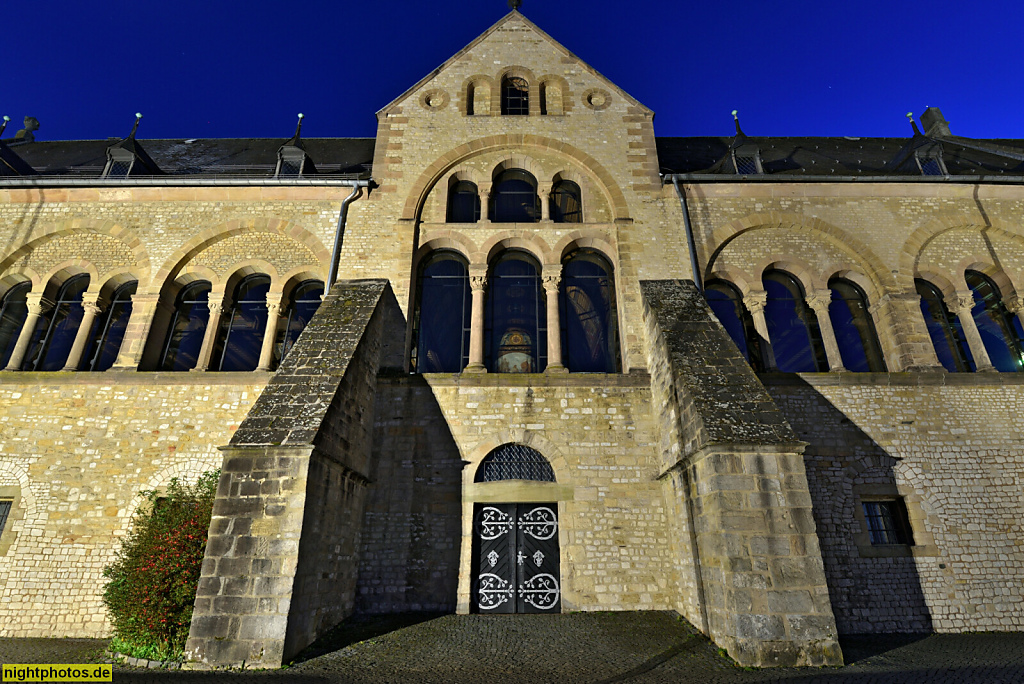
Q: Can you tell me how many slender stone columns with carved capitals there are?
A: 12